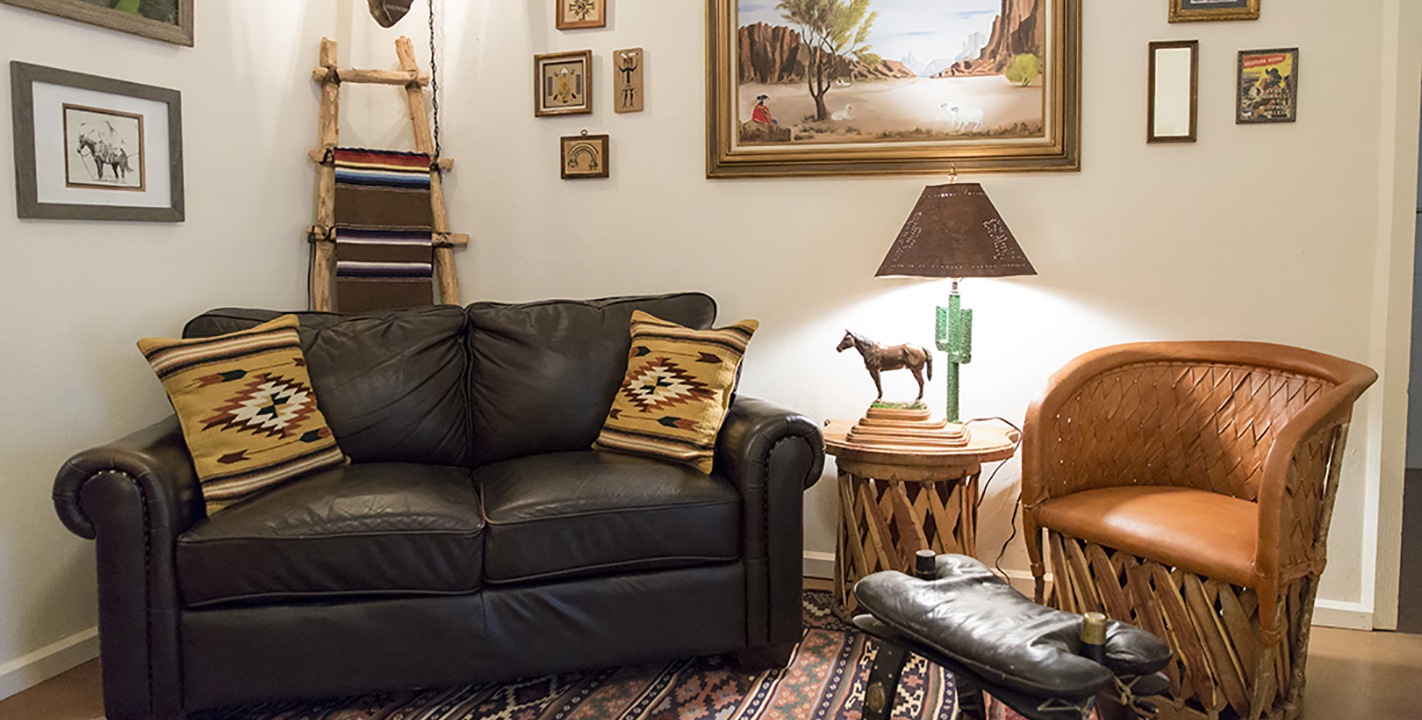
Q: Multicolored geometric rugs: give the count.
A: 1